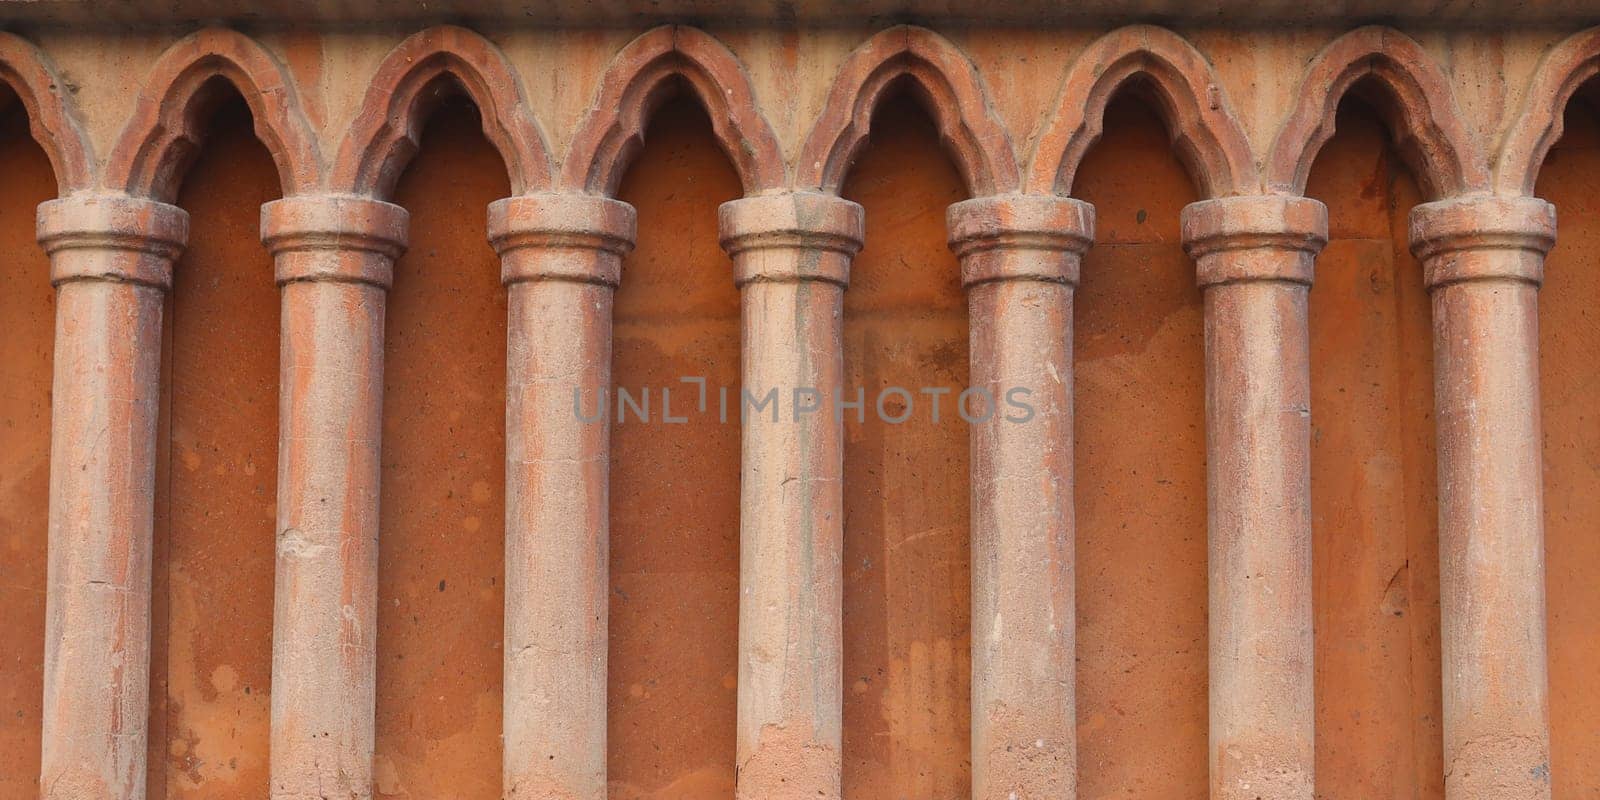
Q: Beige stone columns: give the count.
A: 7